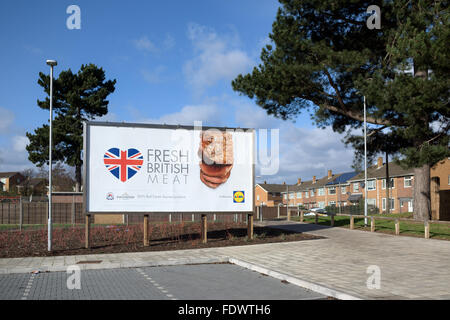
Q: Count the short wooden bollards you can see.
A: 8